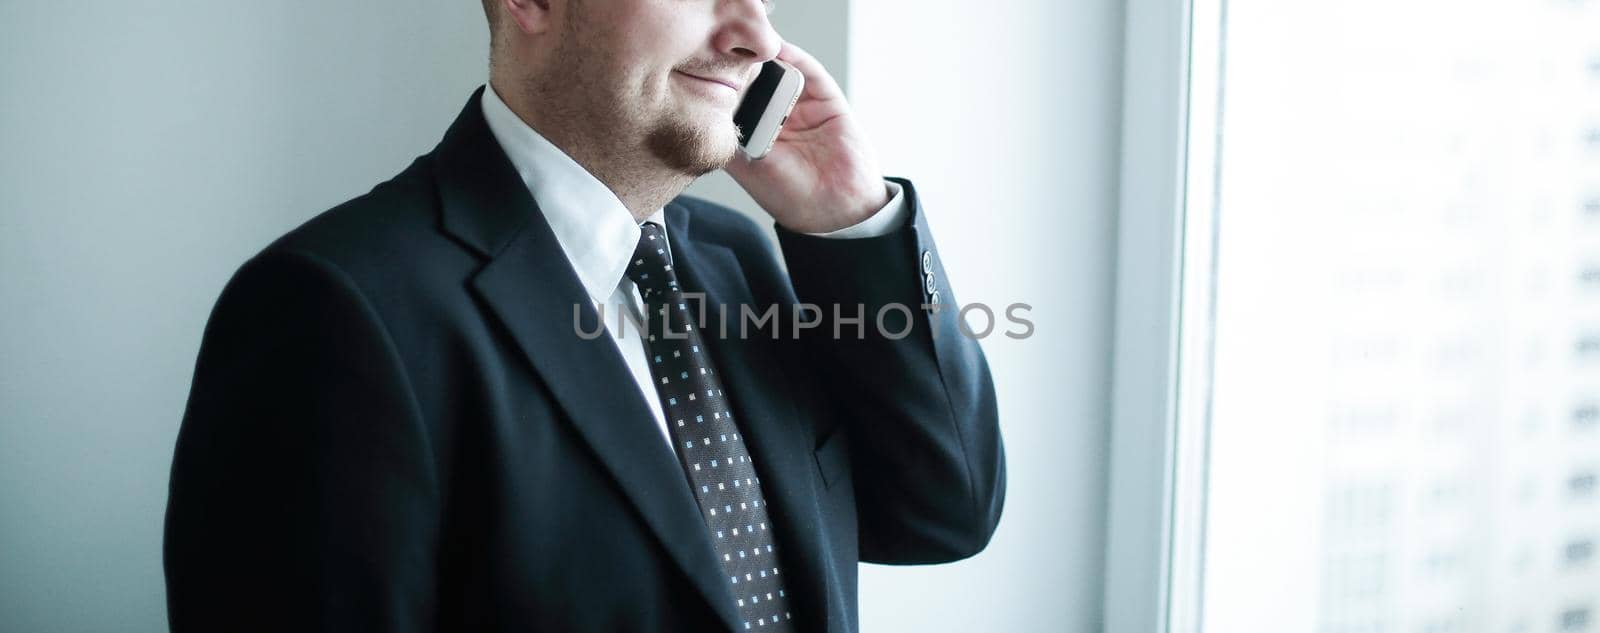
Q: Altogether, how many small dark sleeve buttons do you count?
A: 3